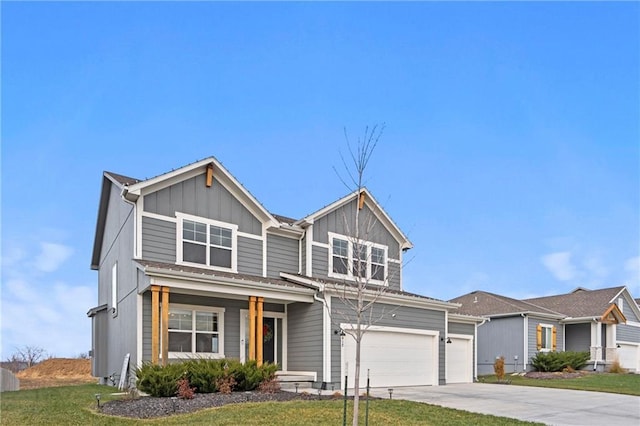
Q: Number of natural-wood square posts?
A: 4